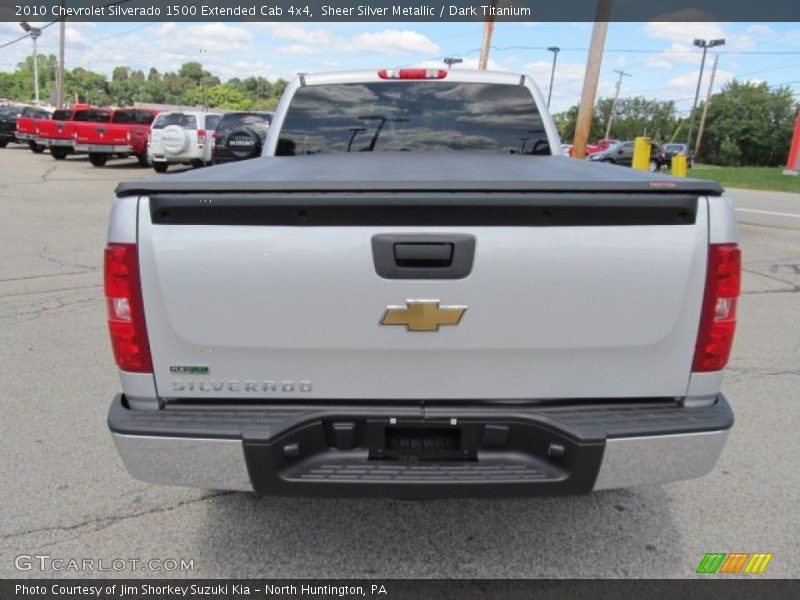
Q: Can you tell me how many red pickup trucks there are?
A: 3